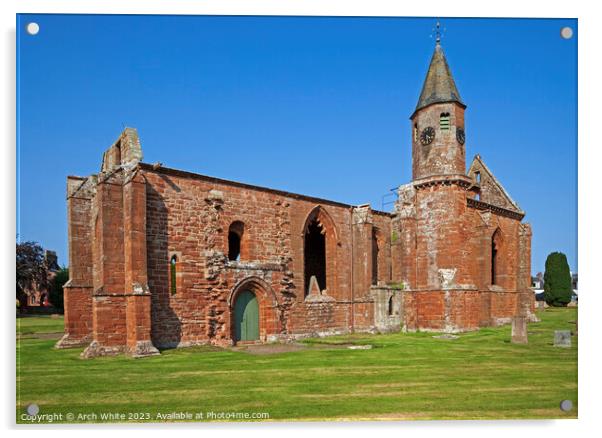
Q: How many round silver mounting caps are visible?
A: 4